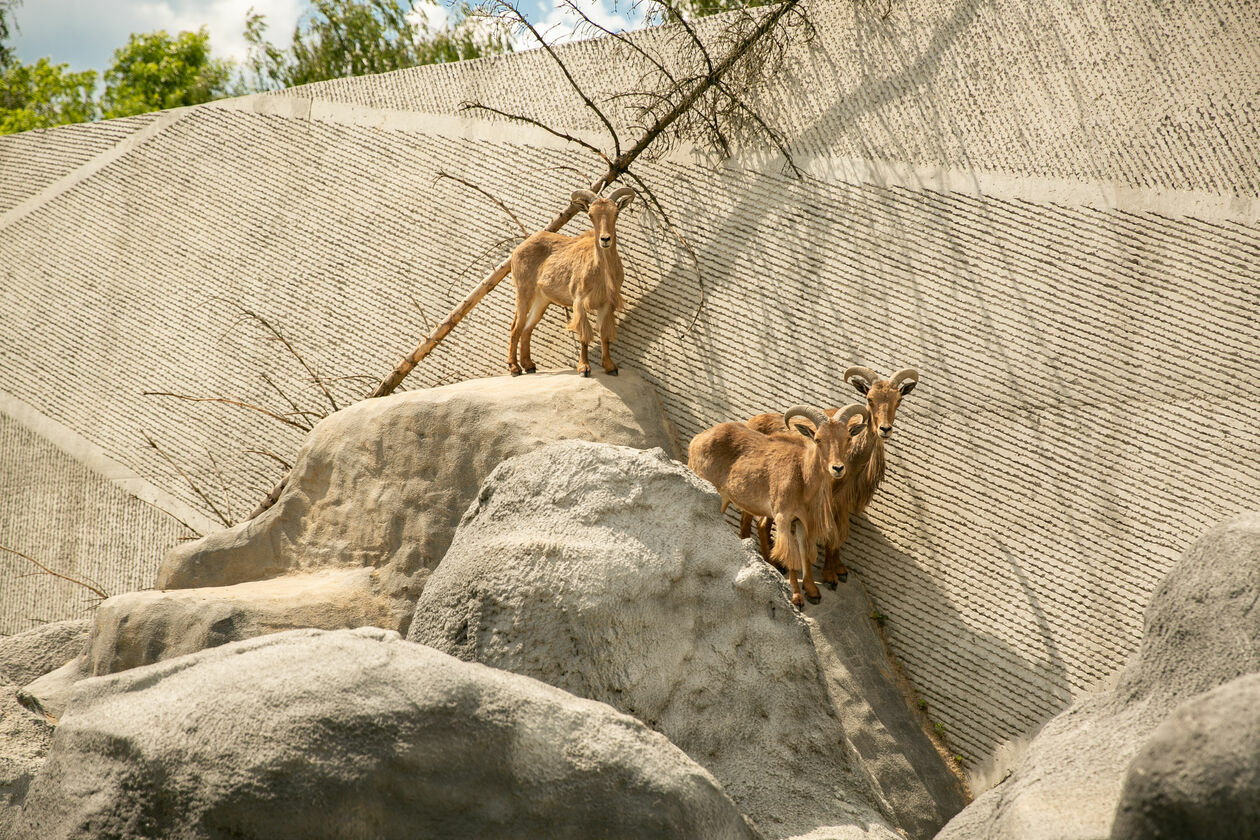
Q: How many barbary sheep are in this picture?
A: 3